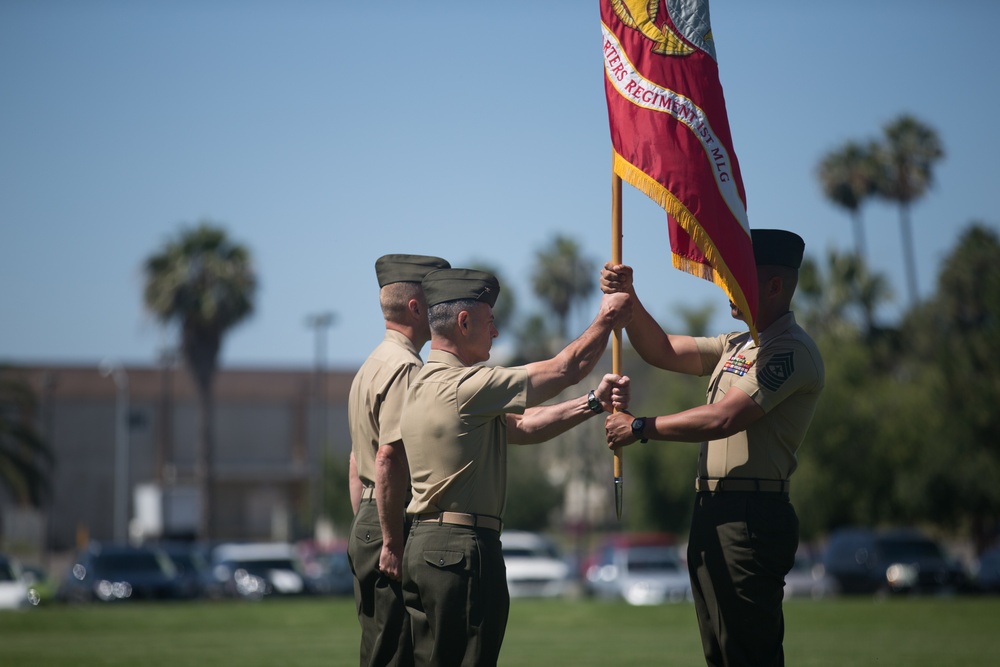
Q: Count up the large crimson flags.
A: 1